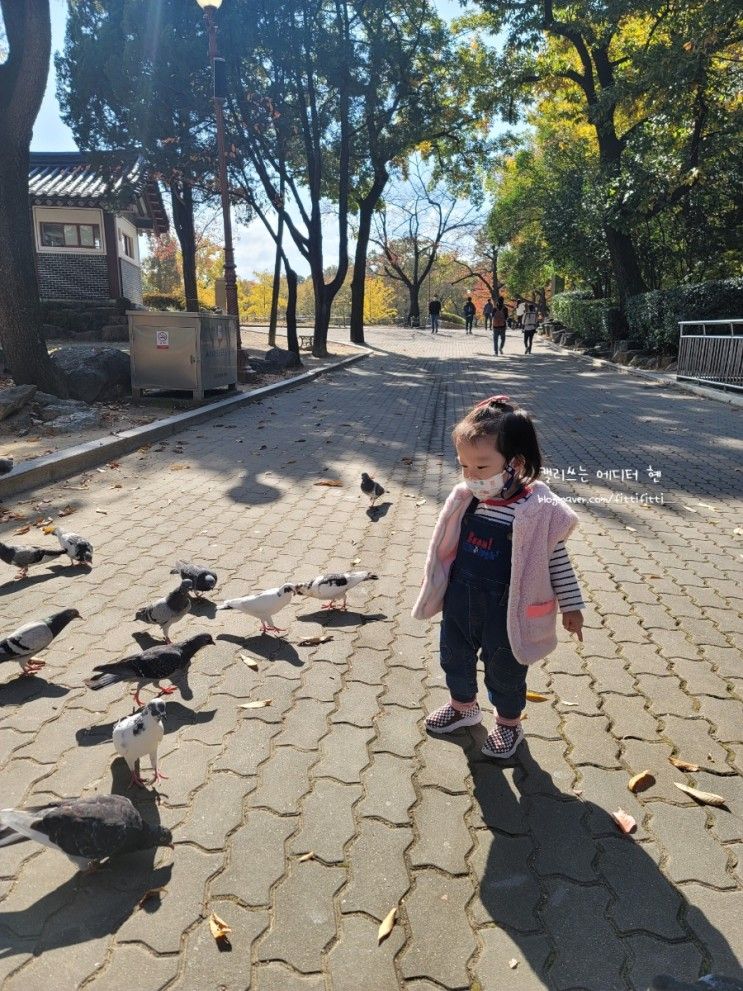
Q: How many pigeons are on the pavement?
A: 11